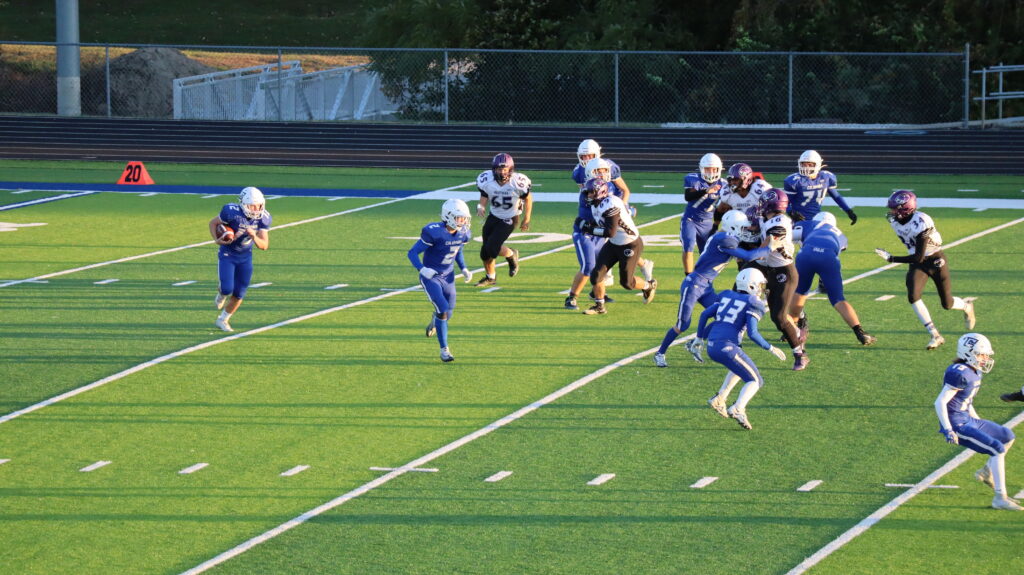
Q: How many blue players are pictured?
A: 10